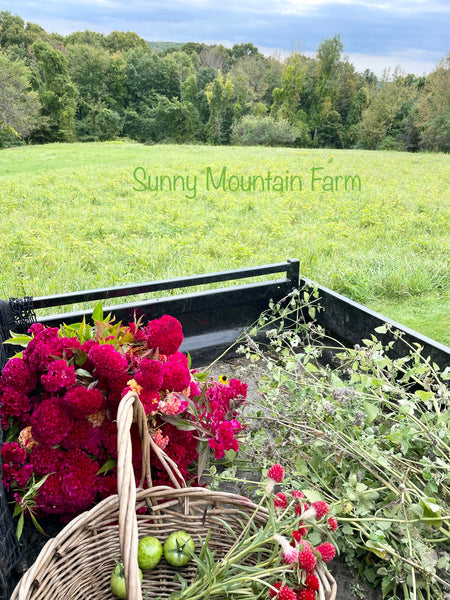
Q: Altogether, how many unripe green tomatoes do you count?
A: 3